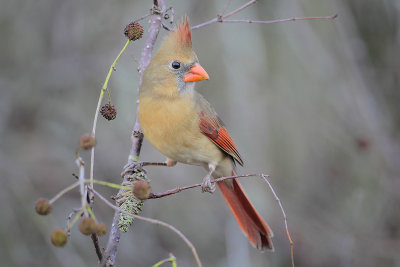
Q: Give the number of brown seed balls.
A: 8